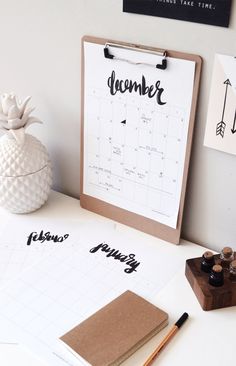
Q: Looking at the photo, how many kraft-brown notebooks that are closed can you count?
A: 1